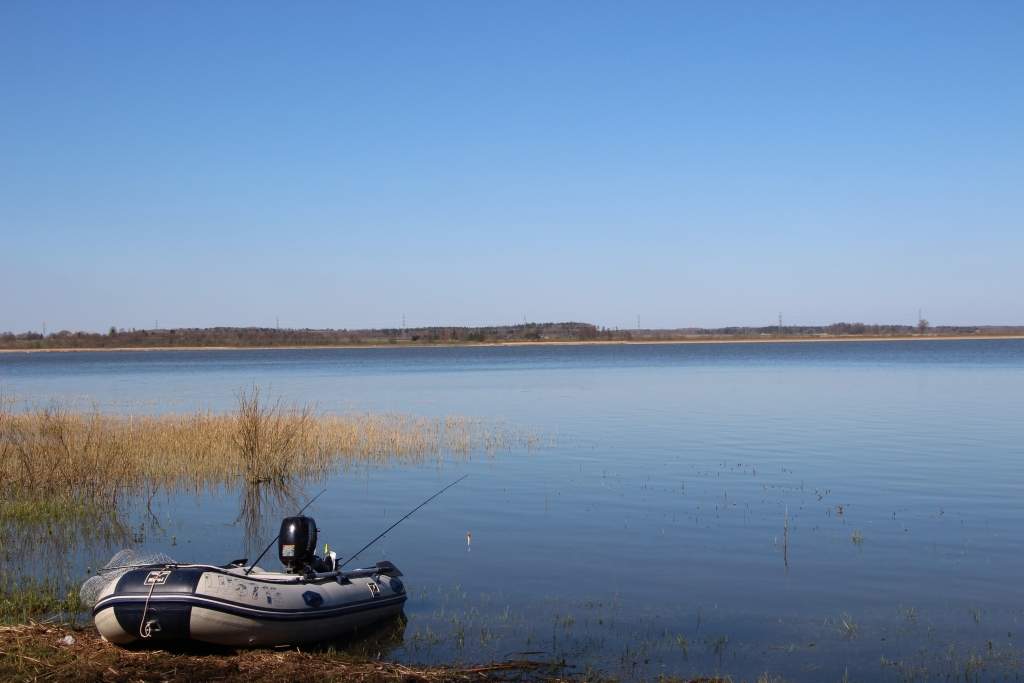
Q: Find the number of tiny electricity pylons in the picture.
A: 8